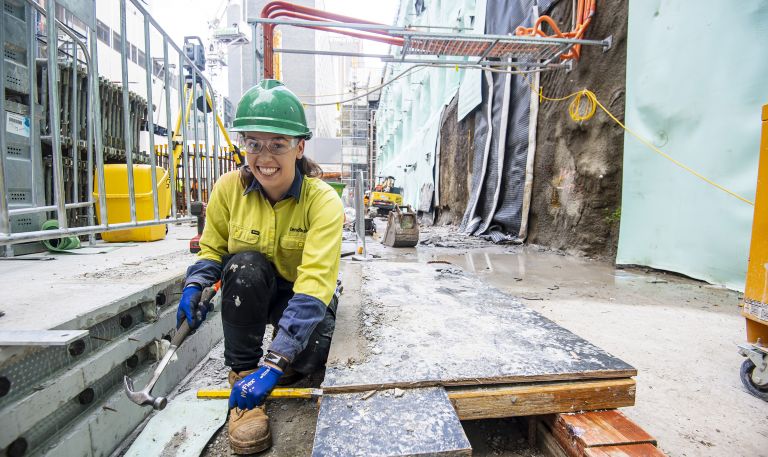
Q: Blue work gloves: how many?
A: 2